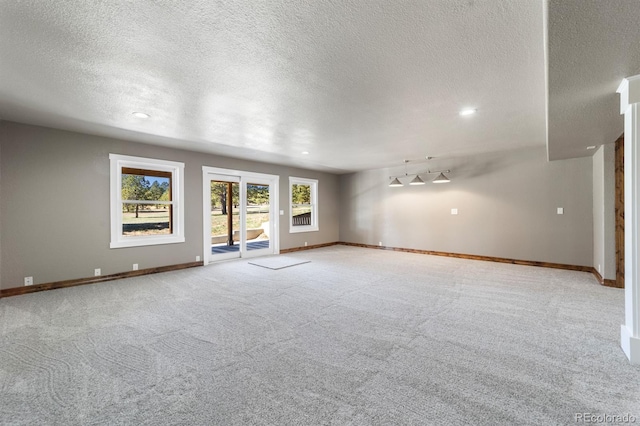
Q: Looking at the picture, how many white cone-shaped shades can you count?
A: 3